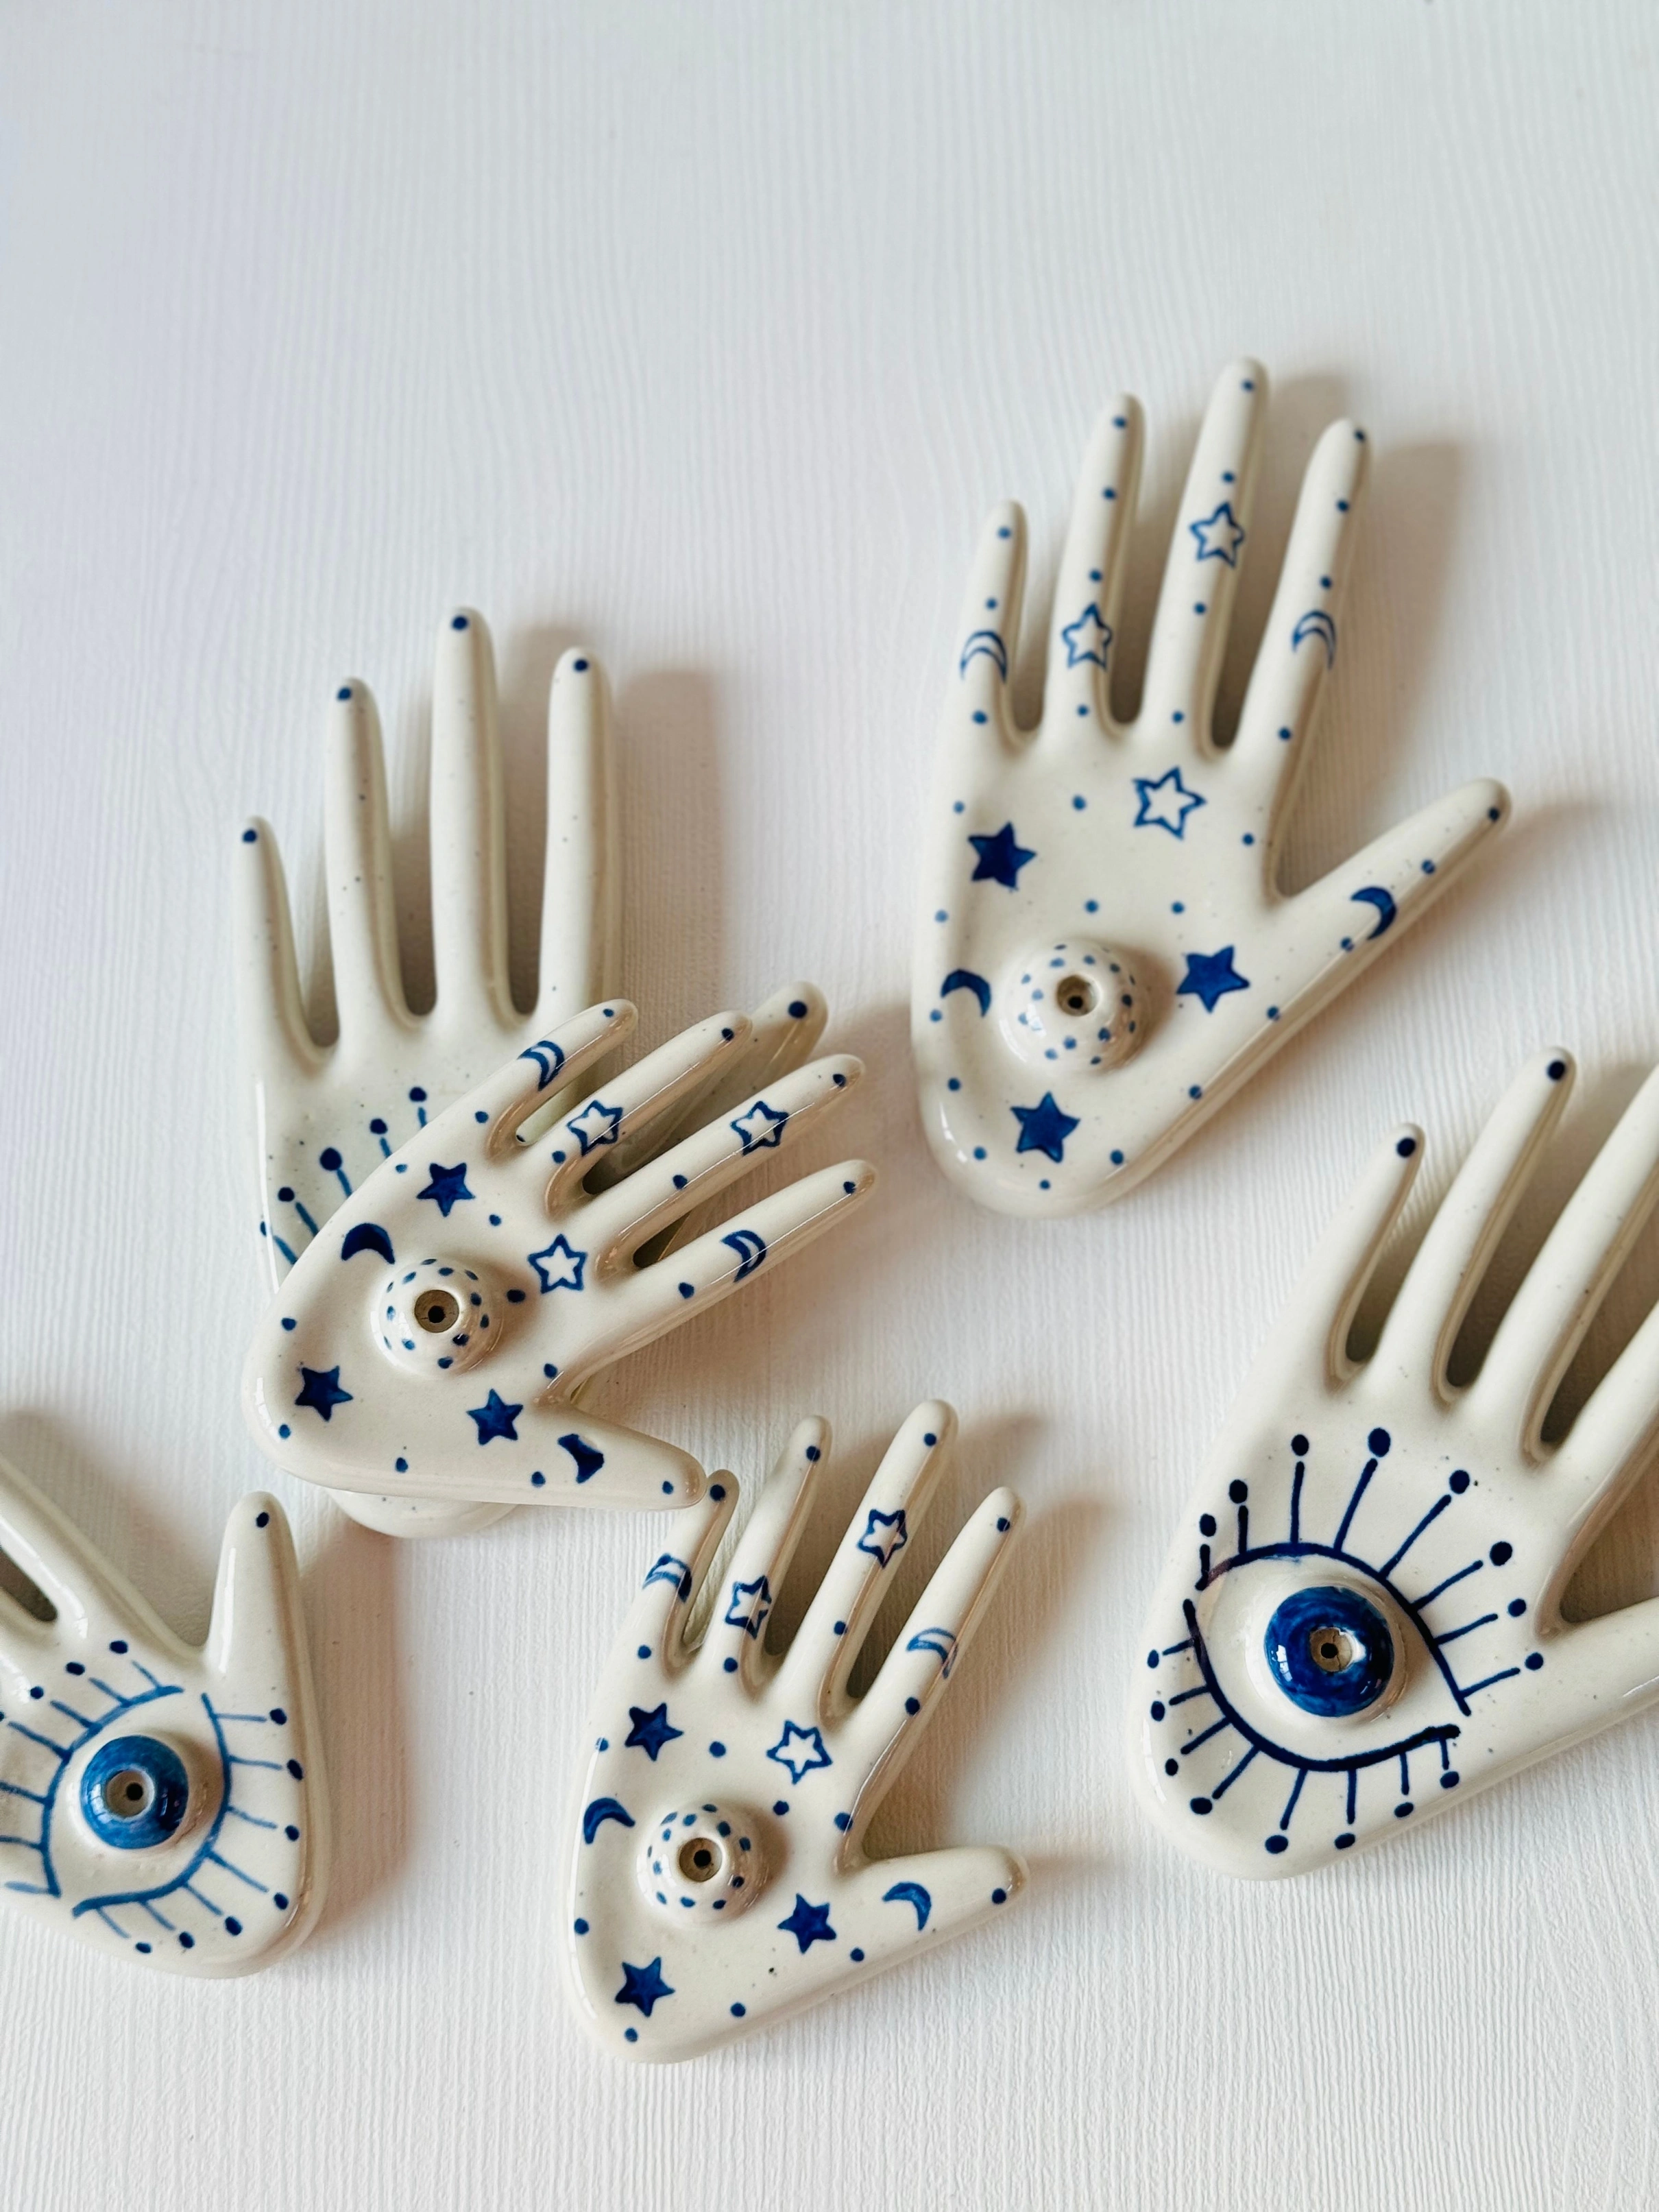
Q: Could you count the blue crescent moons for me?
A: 12